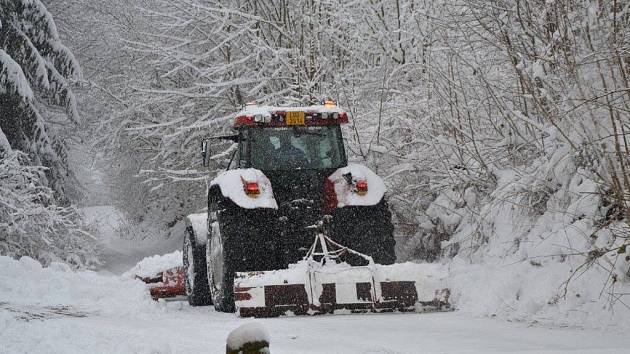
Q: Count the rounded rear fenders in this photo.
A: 2